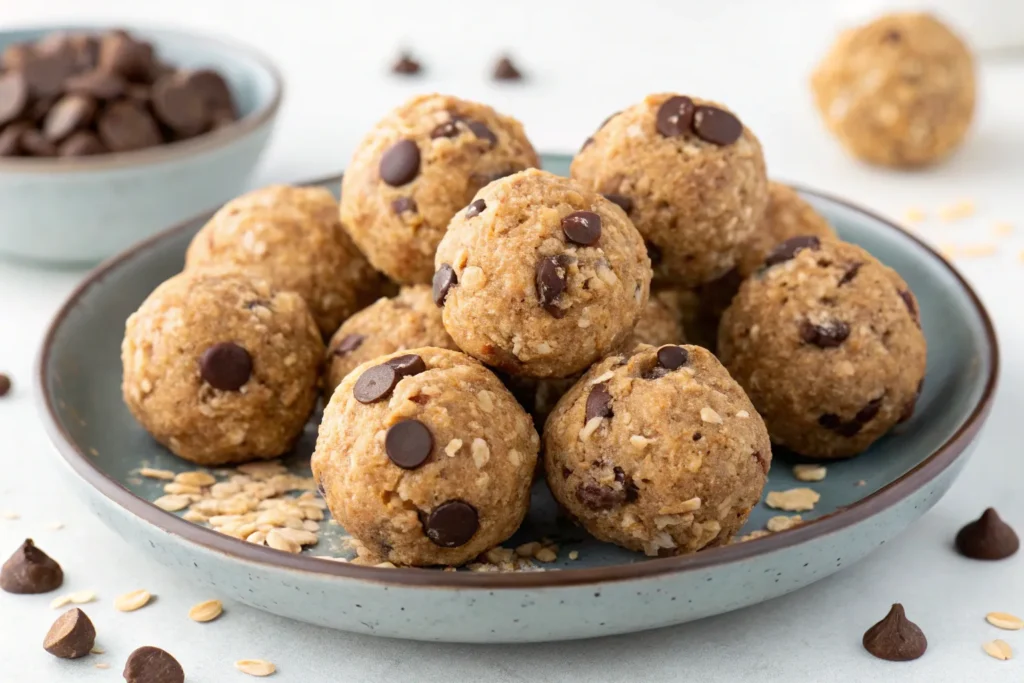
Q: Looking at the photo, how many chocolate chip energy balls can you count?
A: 12